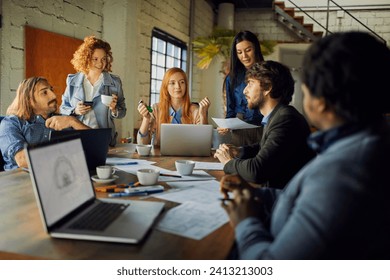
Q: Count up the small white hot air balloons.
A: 0